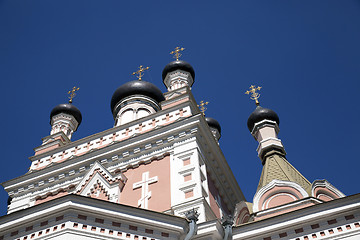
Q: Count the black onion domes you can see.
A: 5